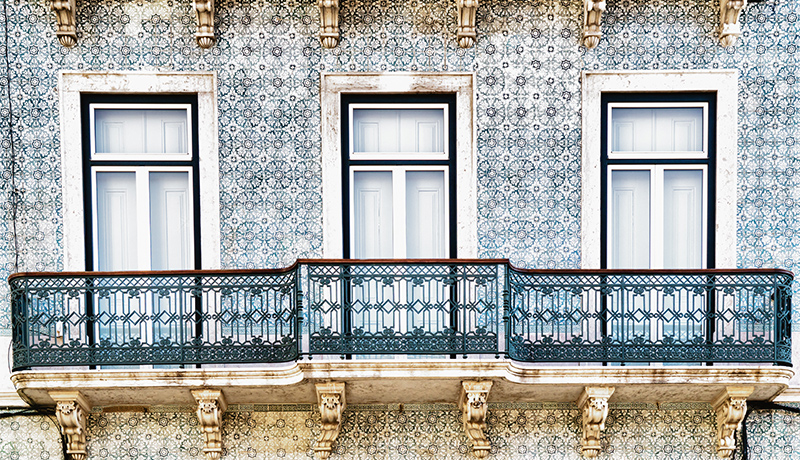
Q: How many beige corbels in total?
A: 12